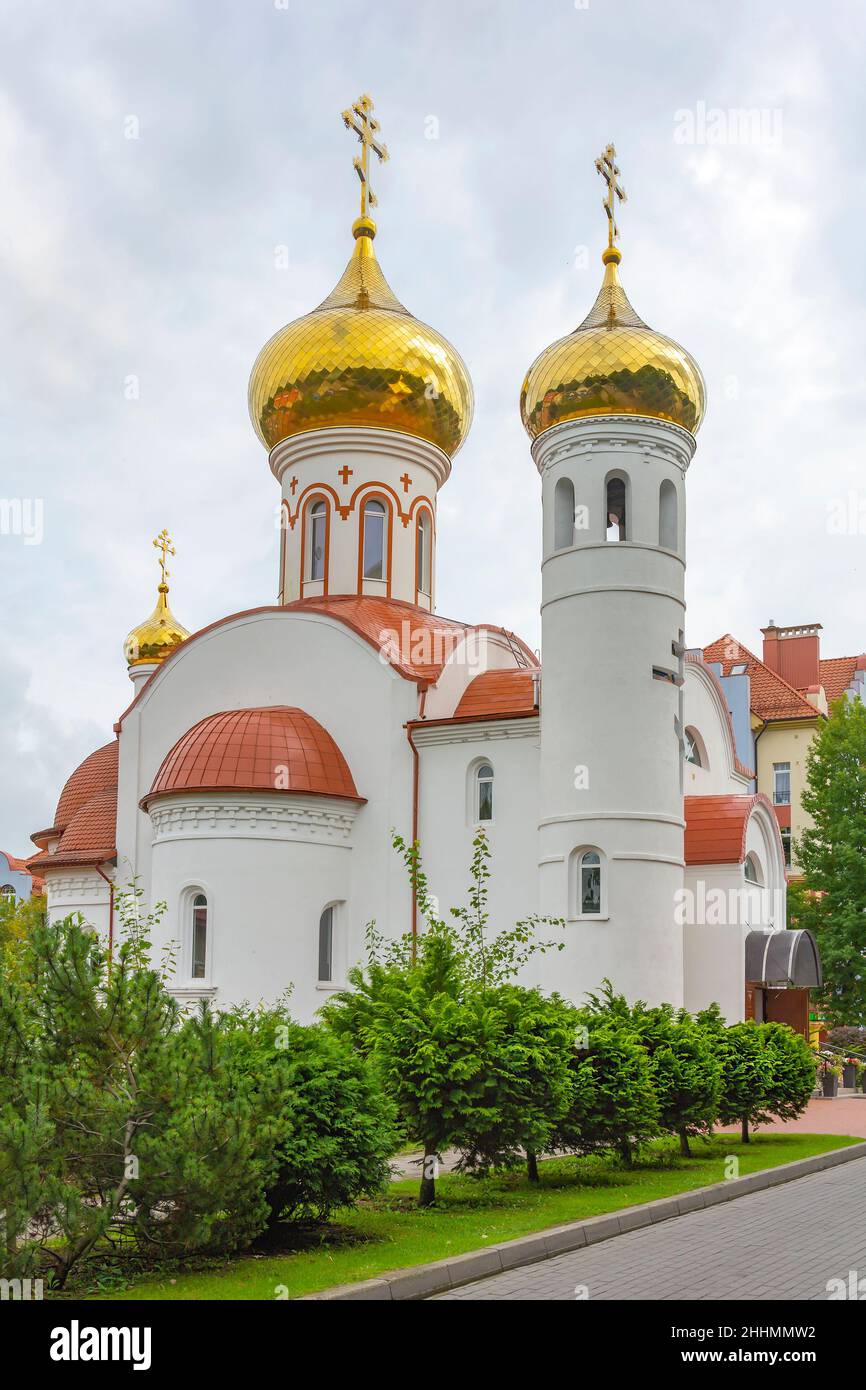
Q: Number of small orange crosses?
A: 3